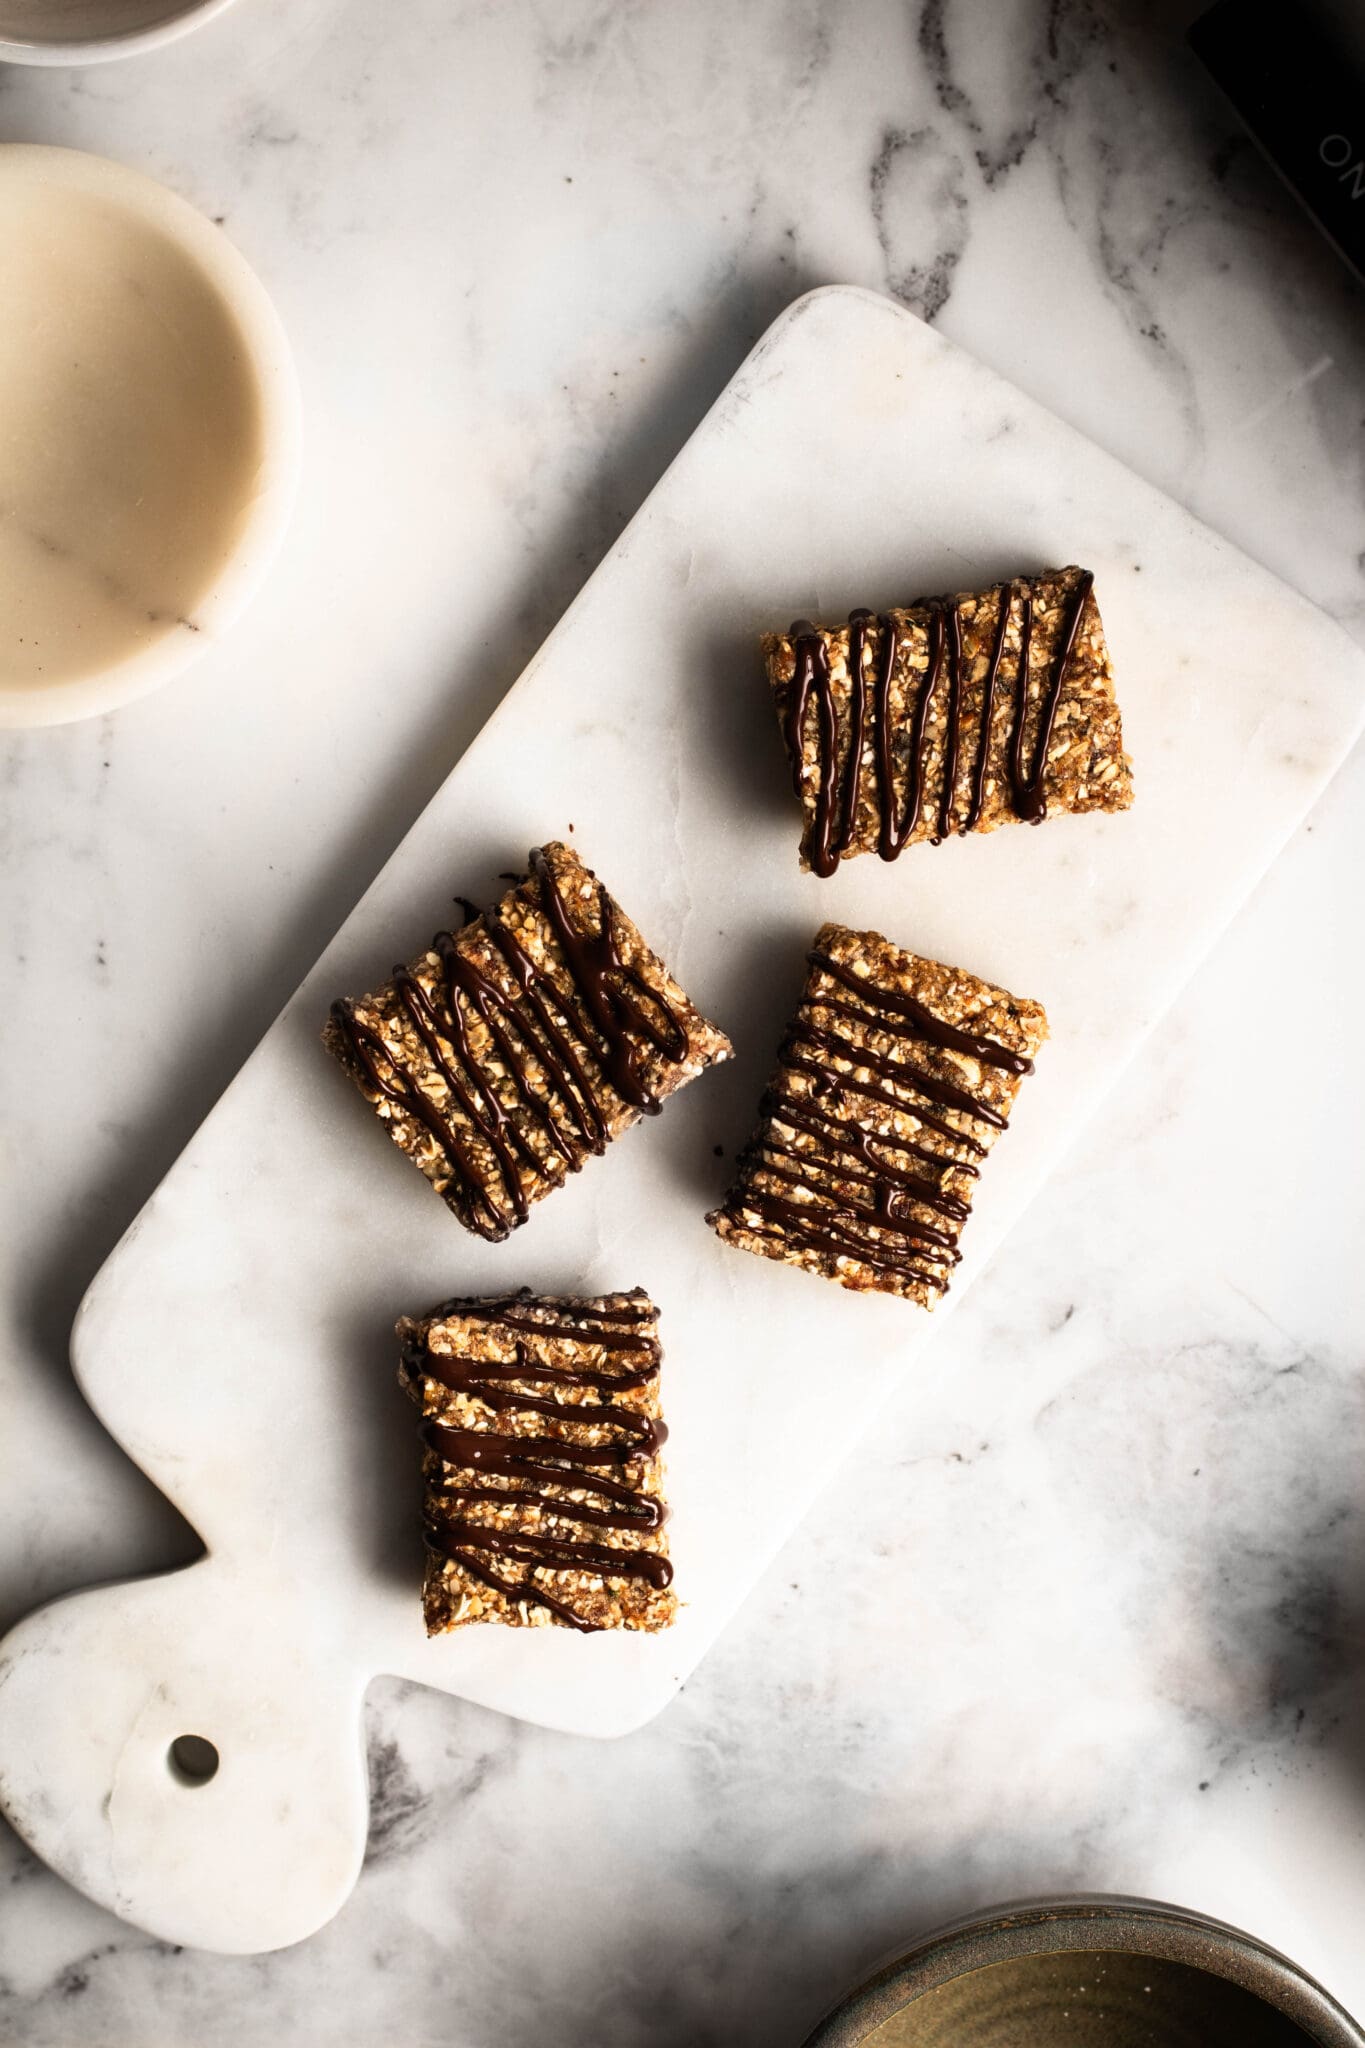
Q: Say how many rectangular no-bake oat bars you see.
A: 4